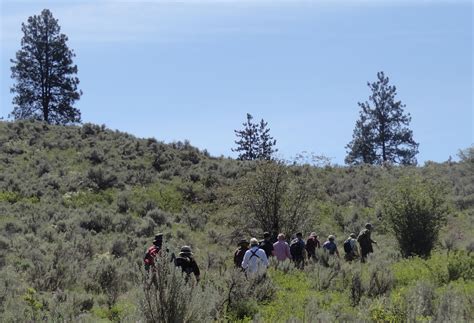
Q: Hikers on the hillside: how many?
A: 11